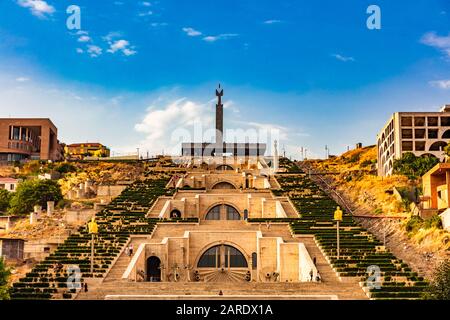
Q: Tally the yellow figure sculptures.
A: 2